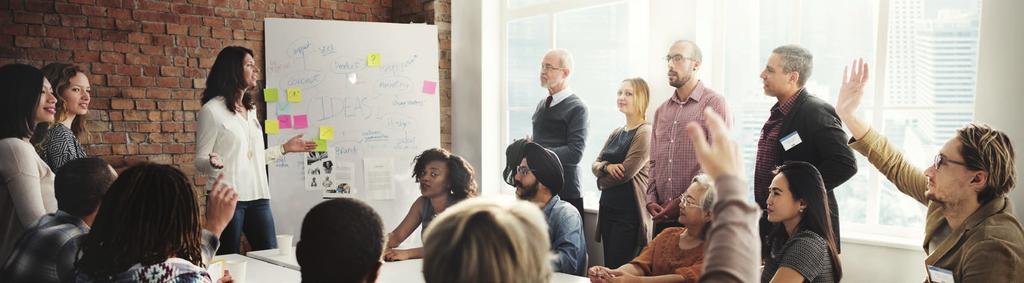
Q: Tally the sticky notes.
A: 10